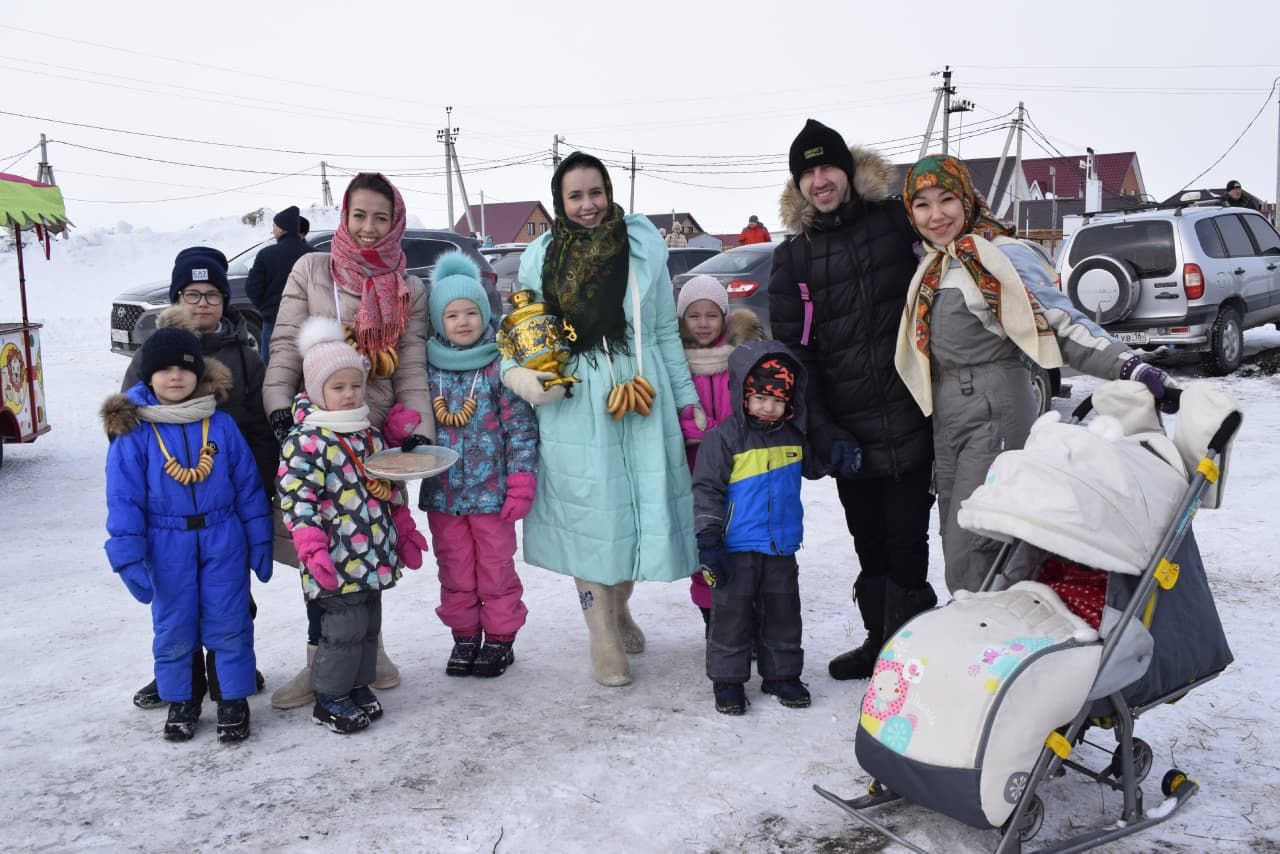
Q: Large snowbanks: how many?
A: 1